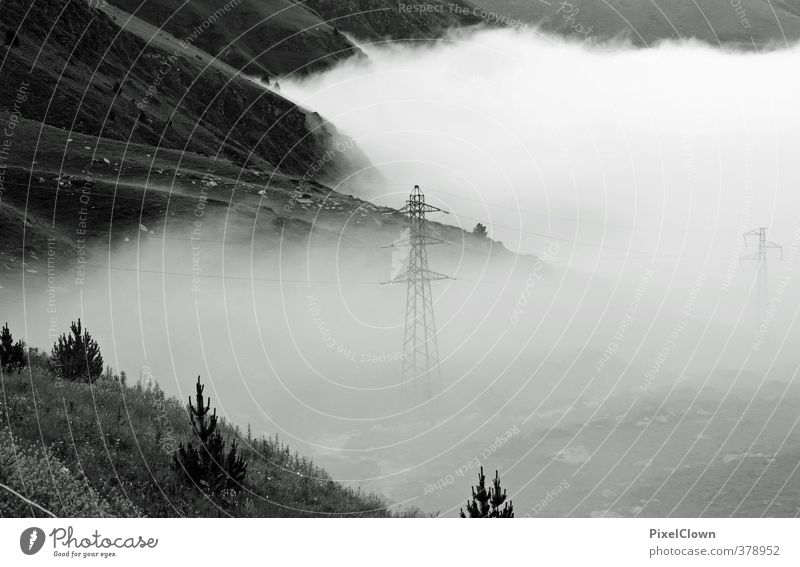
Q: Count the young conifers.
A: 4